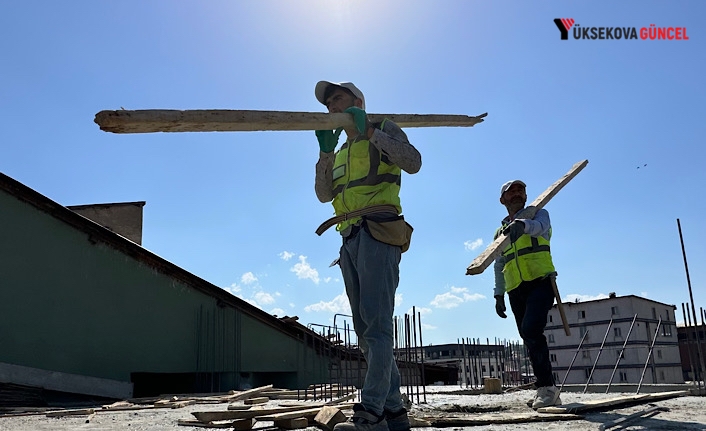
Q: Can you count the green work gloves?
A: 2